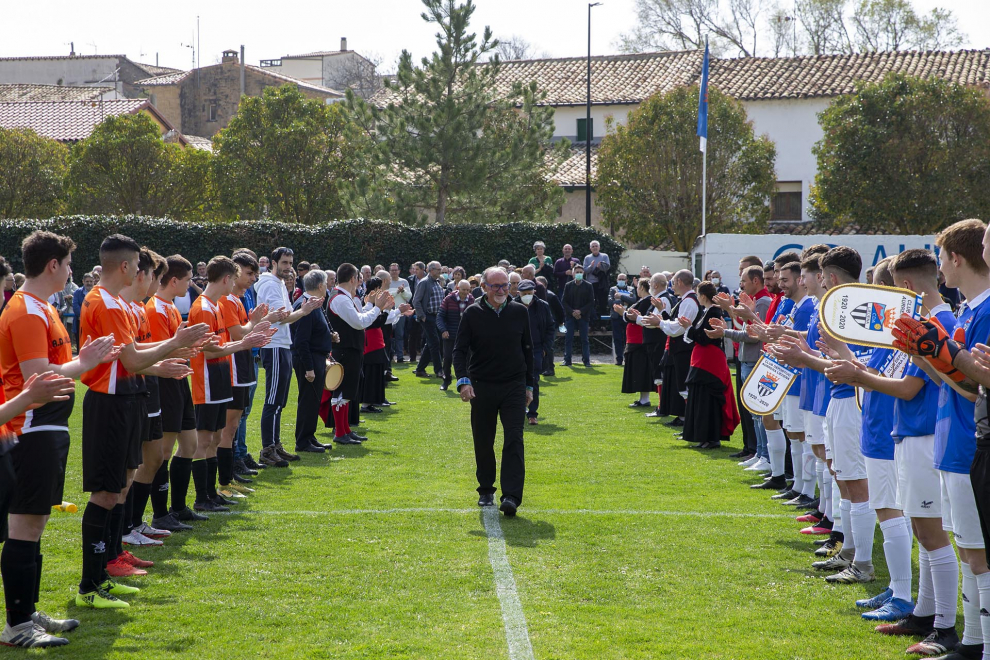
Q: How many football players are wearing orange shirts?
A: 8